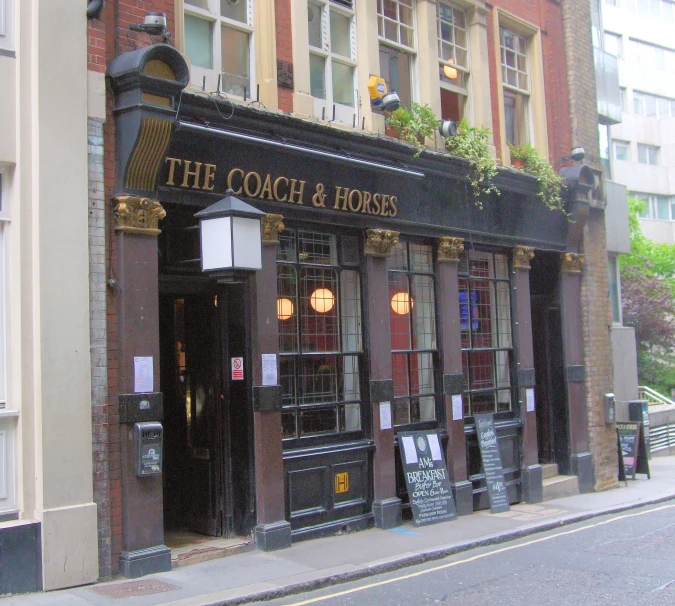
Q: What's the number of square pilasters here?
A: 6